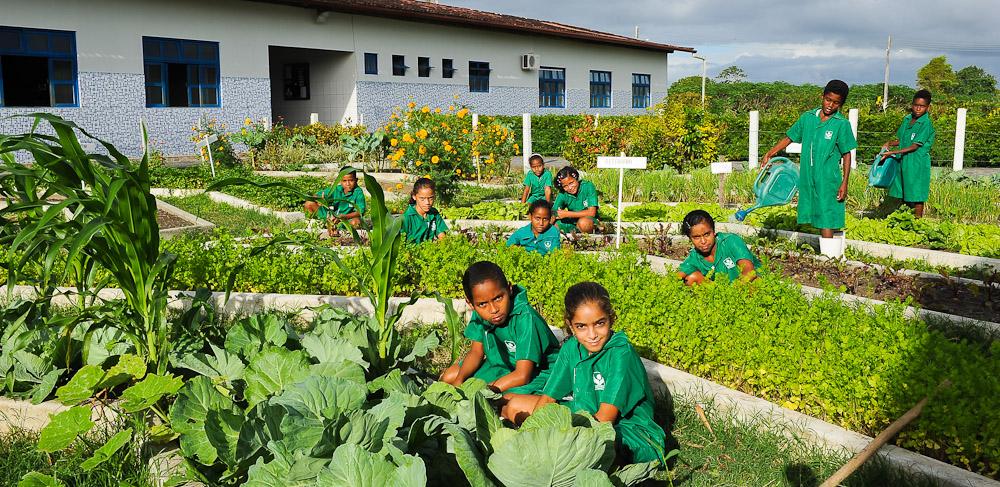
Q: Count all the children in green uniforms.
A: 10